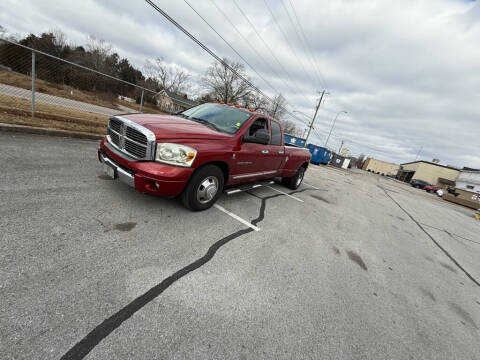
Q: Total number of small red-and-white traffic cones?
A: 0